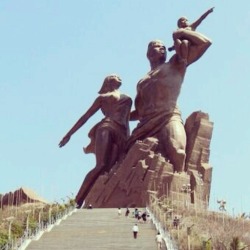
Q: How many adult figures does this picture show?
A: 2